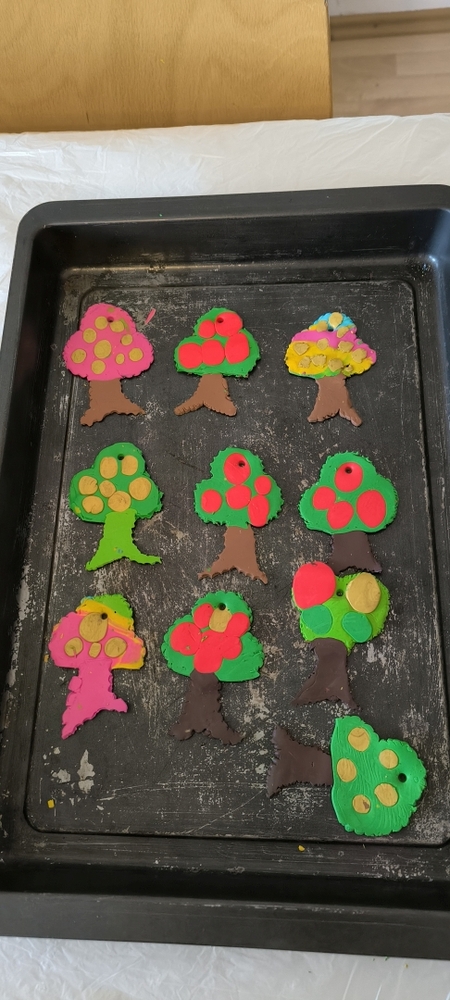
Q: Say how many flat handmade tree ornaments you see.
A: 10